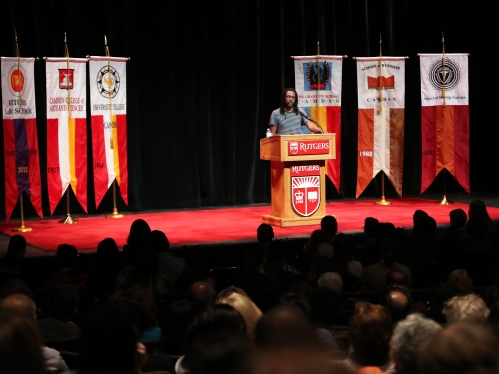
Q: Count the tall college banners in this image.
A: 6